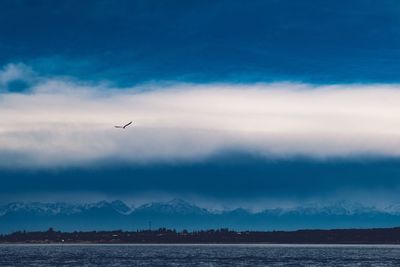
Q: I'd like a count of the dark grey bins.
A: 0